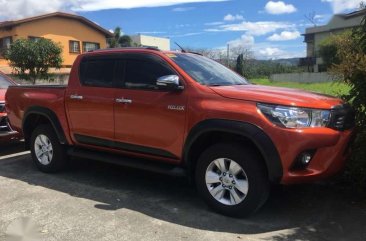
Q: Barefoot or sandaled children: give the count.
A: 0